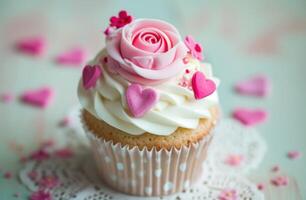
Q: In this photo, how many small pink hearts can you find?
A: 8